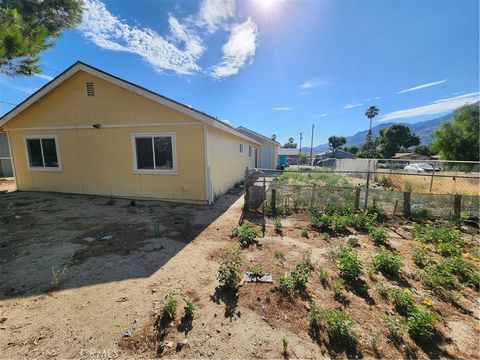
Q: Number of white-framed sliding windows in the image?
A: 2